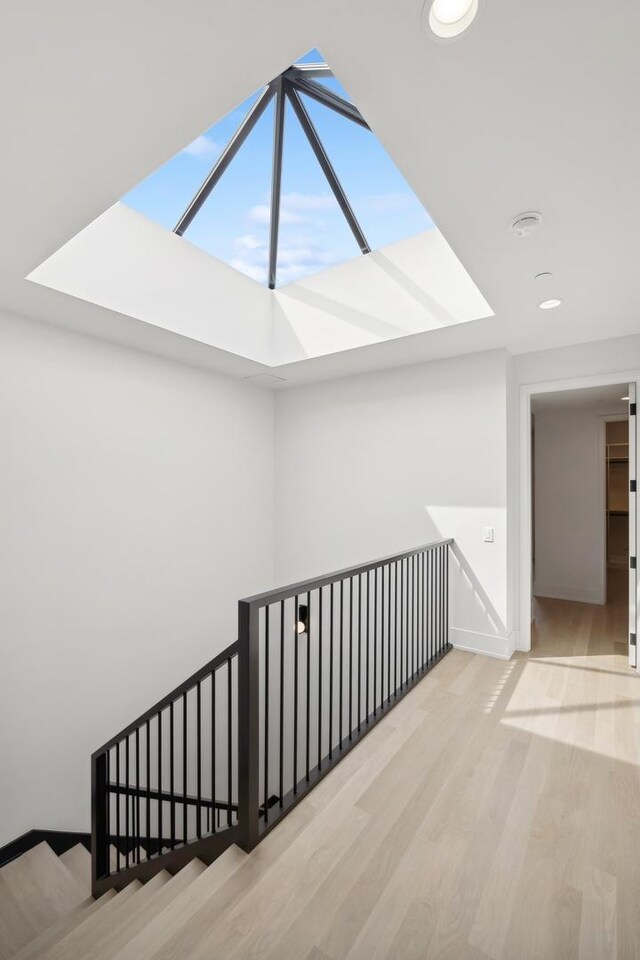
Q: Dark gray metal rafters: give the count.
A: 5